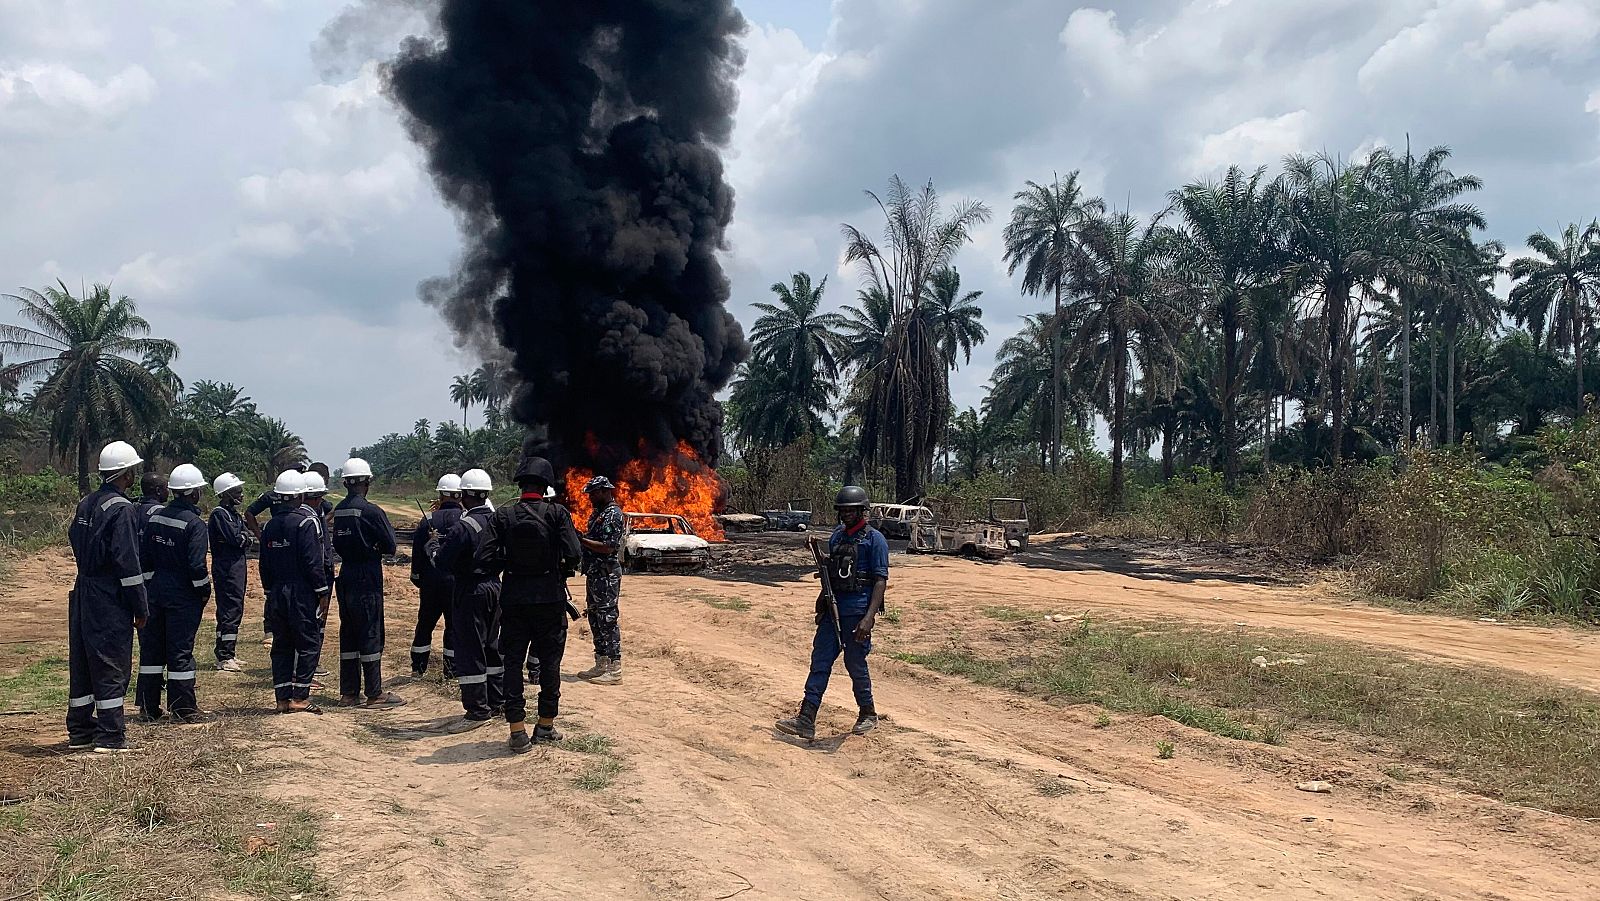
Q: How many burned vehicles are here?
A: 6